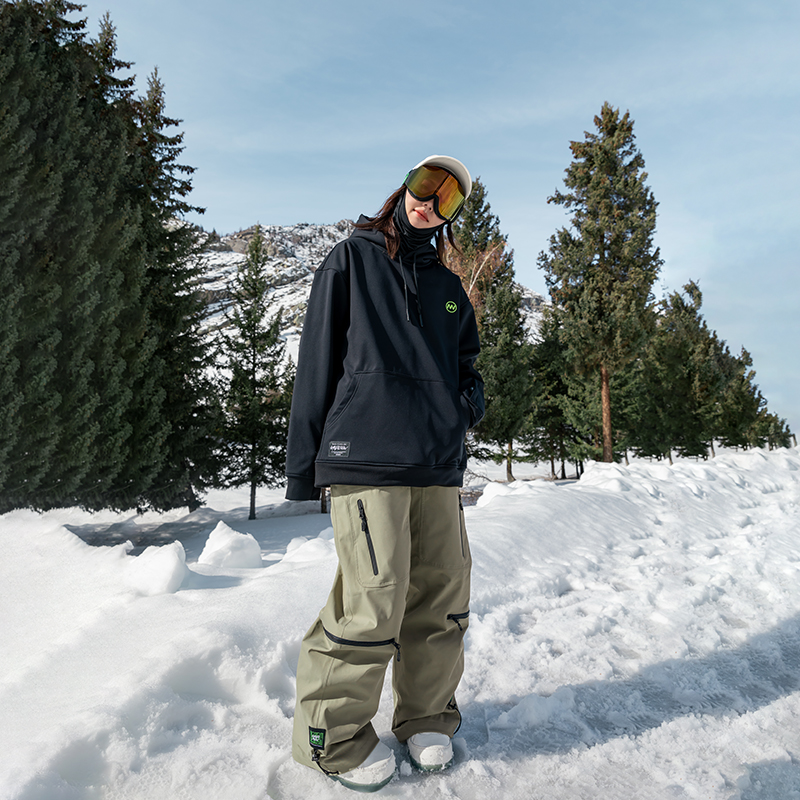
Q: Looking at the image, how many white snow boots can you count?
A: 2